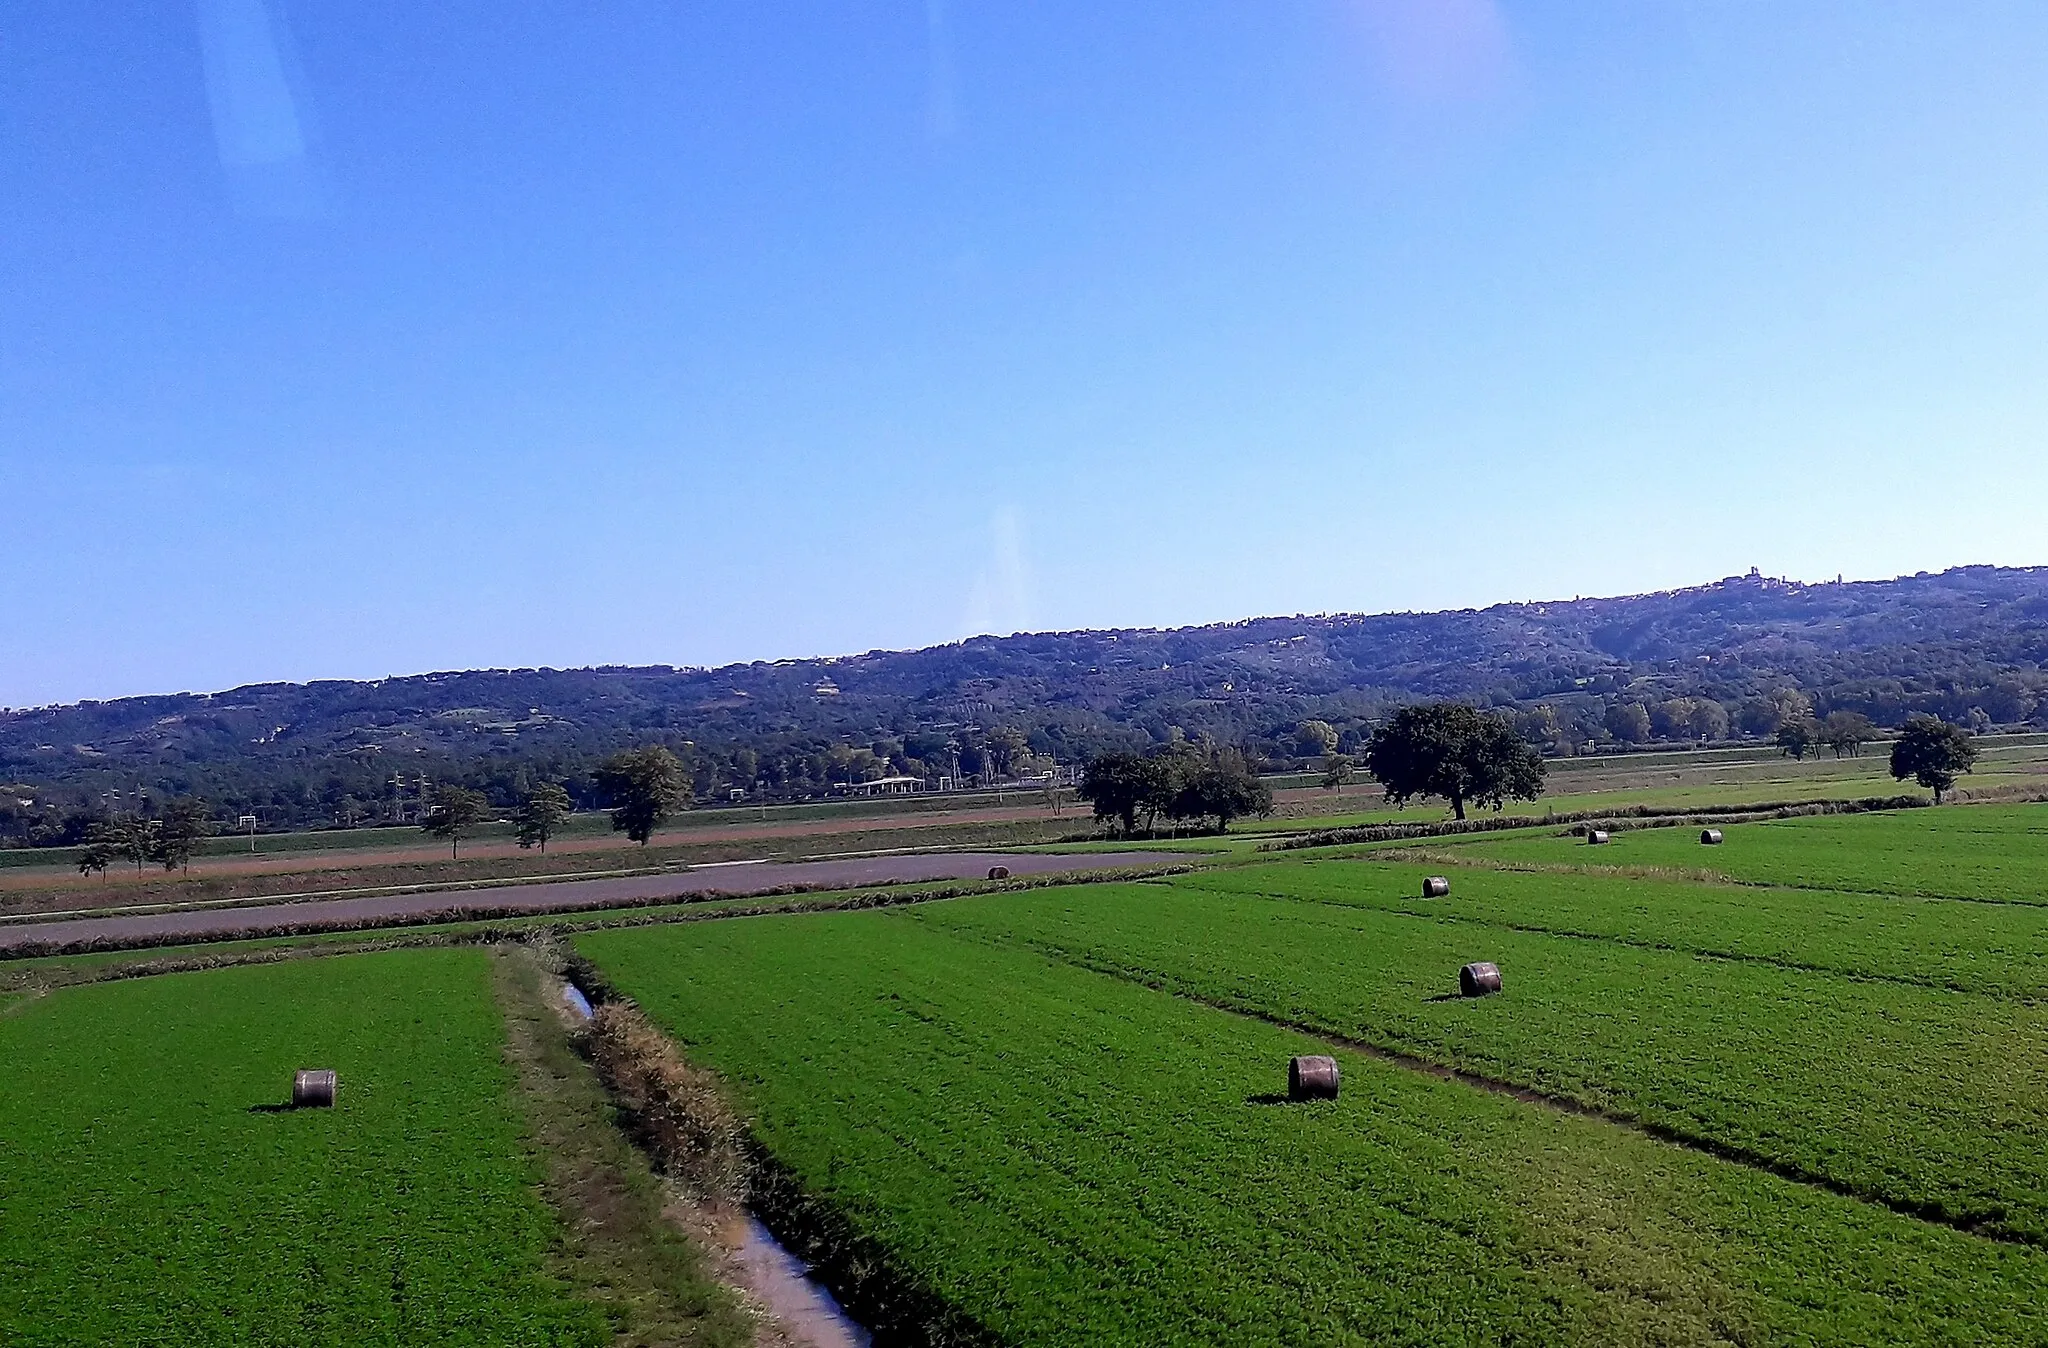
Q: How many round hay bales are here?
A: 7